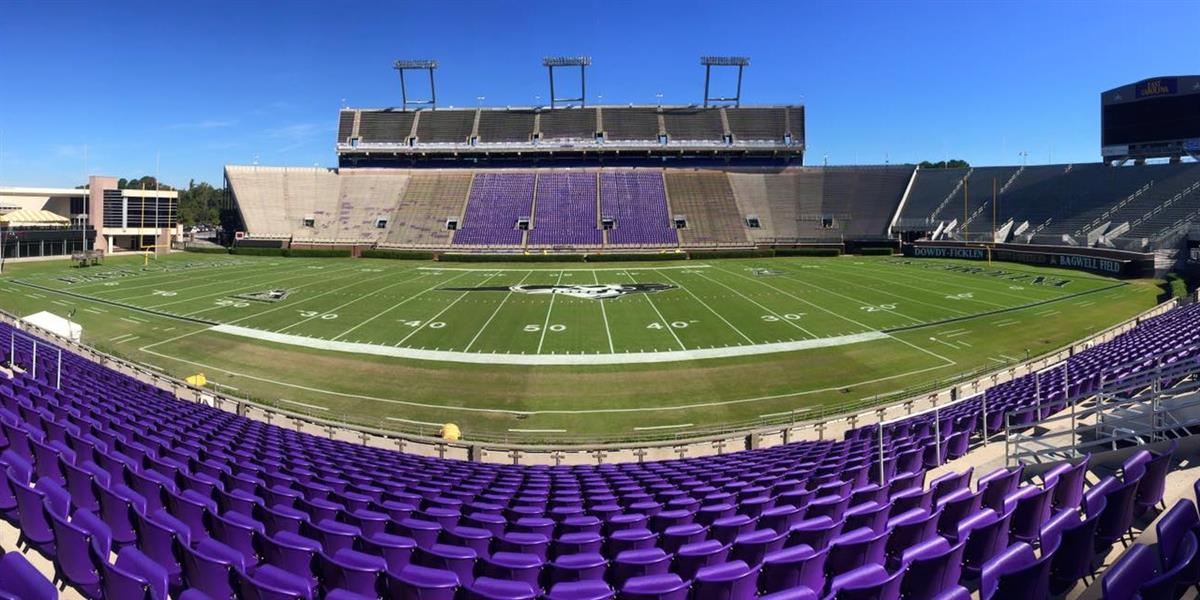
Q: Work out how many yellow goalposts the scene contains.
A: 2